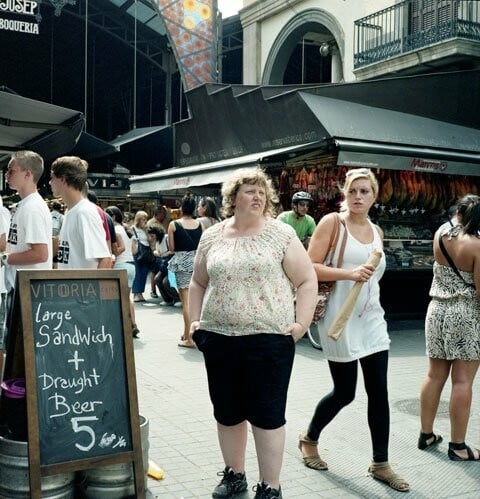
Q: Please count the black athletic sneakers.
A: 2